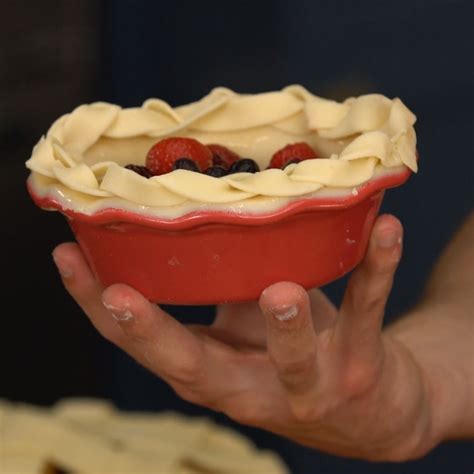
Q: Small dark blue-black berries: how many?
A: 5